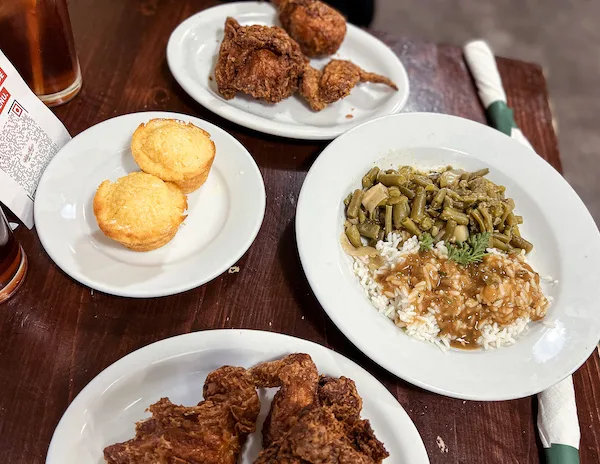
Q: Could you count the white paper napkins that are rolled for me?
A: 2